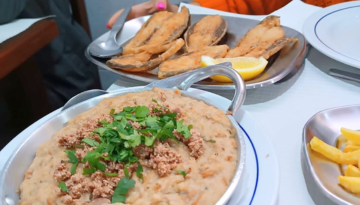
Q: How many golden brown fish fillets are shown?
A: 5